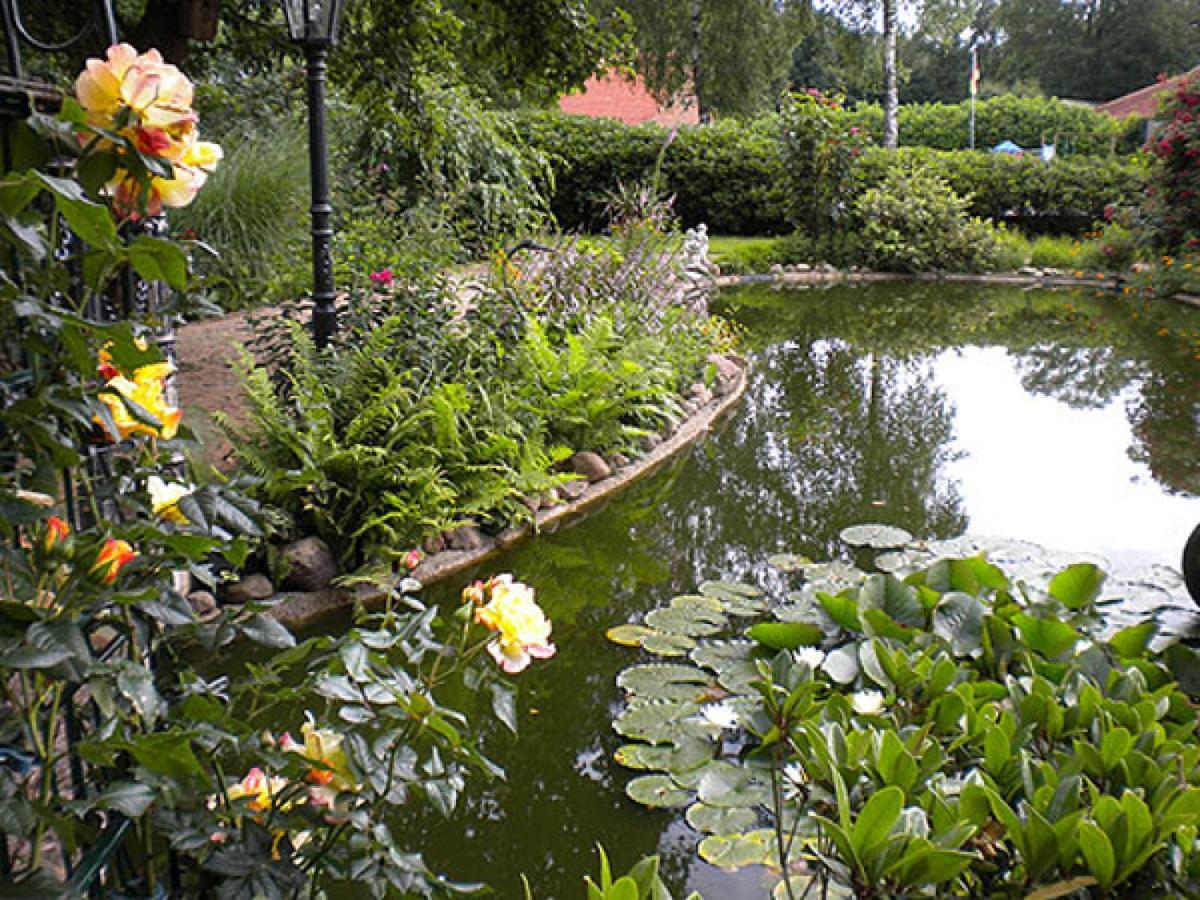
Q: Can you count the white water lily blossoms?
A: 4